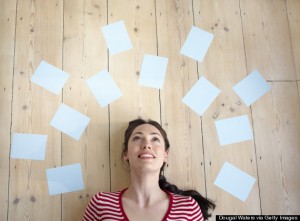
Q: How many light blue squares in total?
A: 12